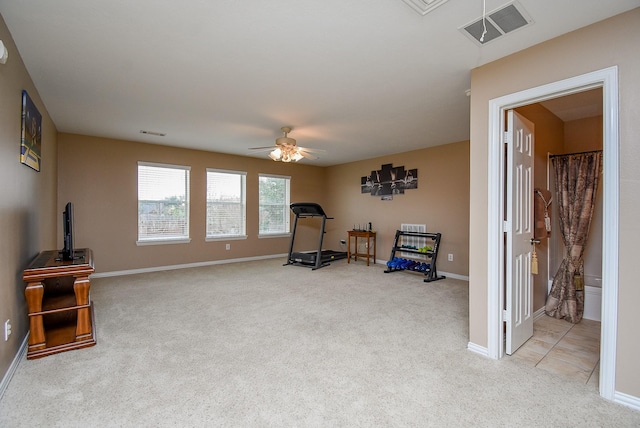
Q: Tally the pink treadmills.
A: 0